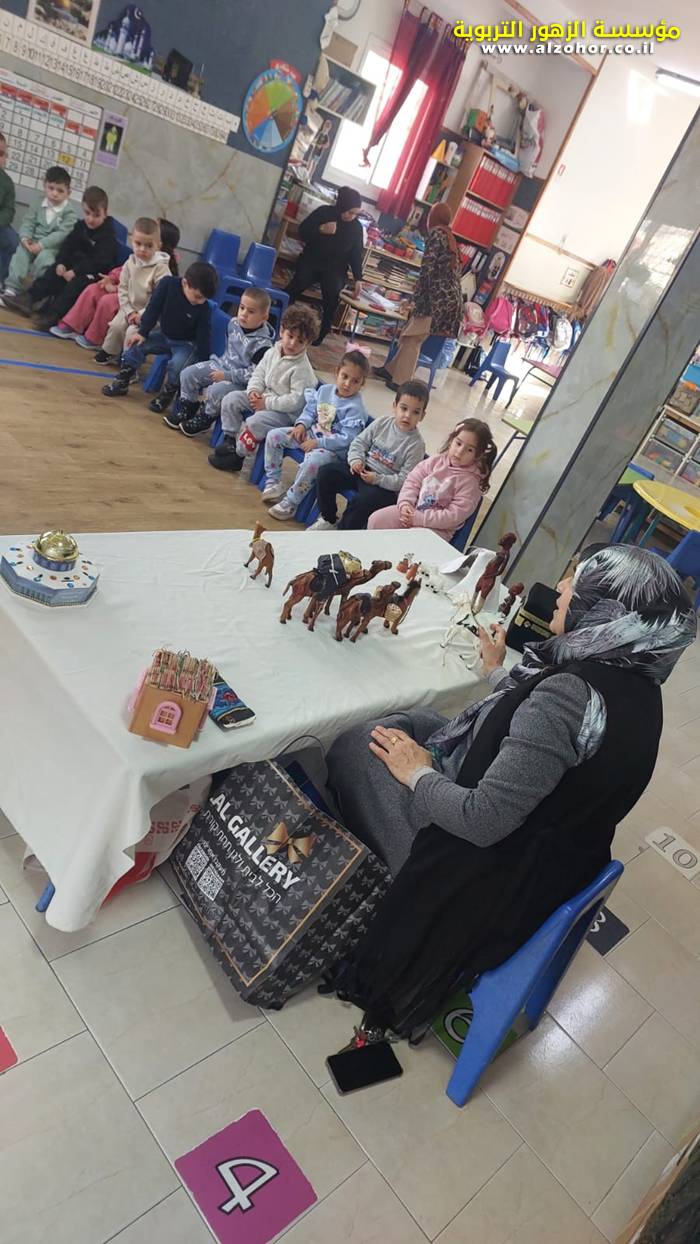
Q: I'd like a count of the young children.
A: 11